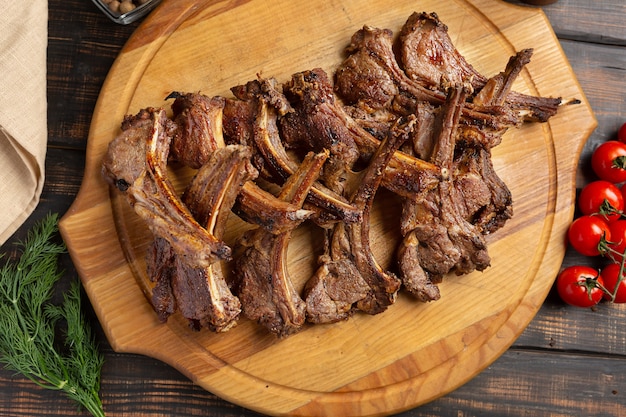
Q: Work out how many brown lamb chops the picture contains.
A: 11